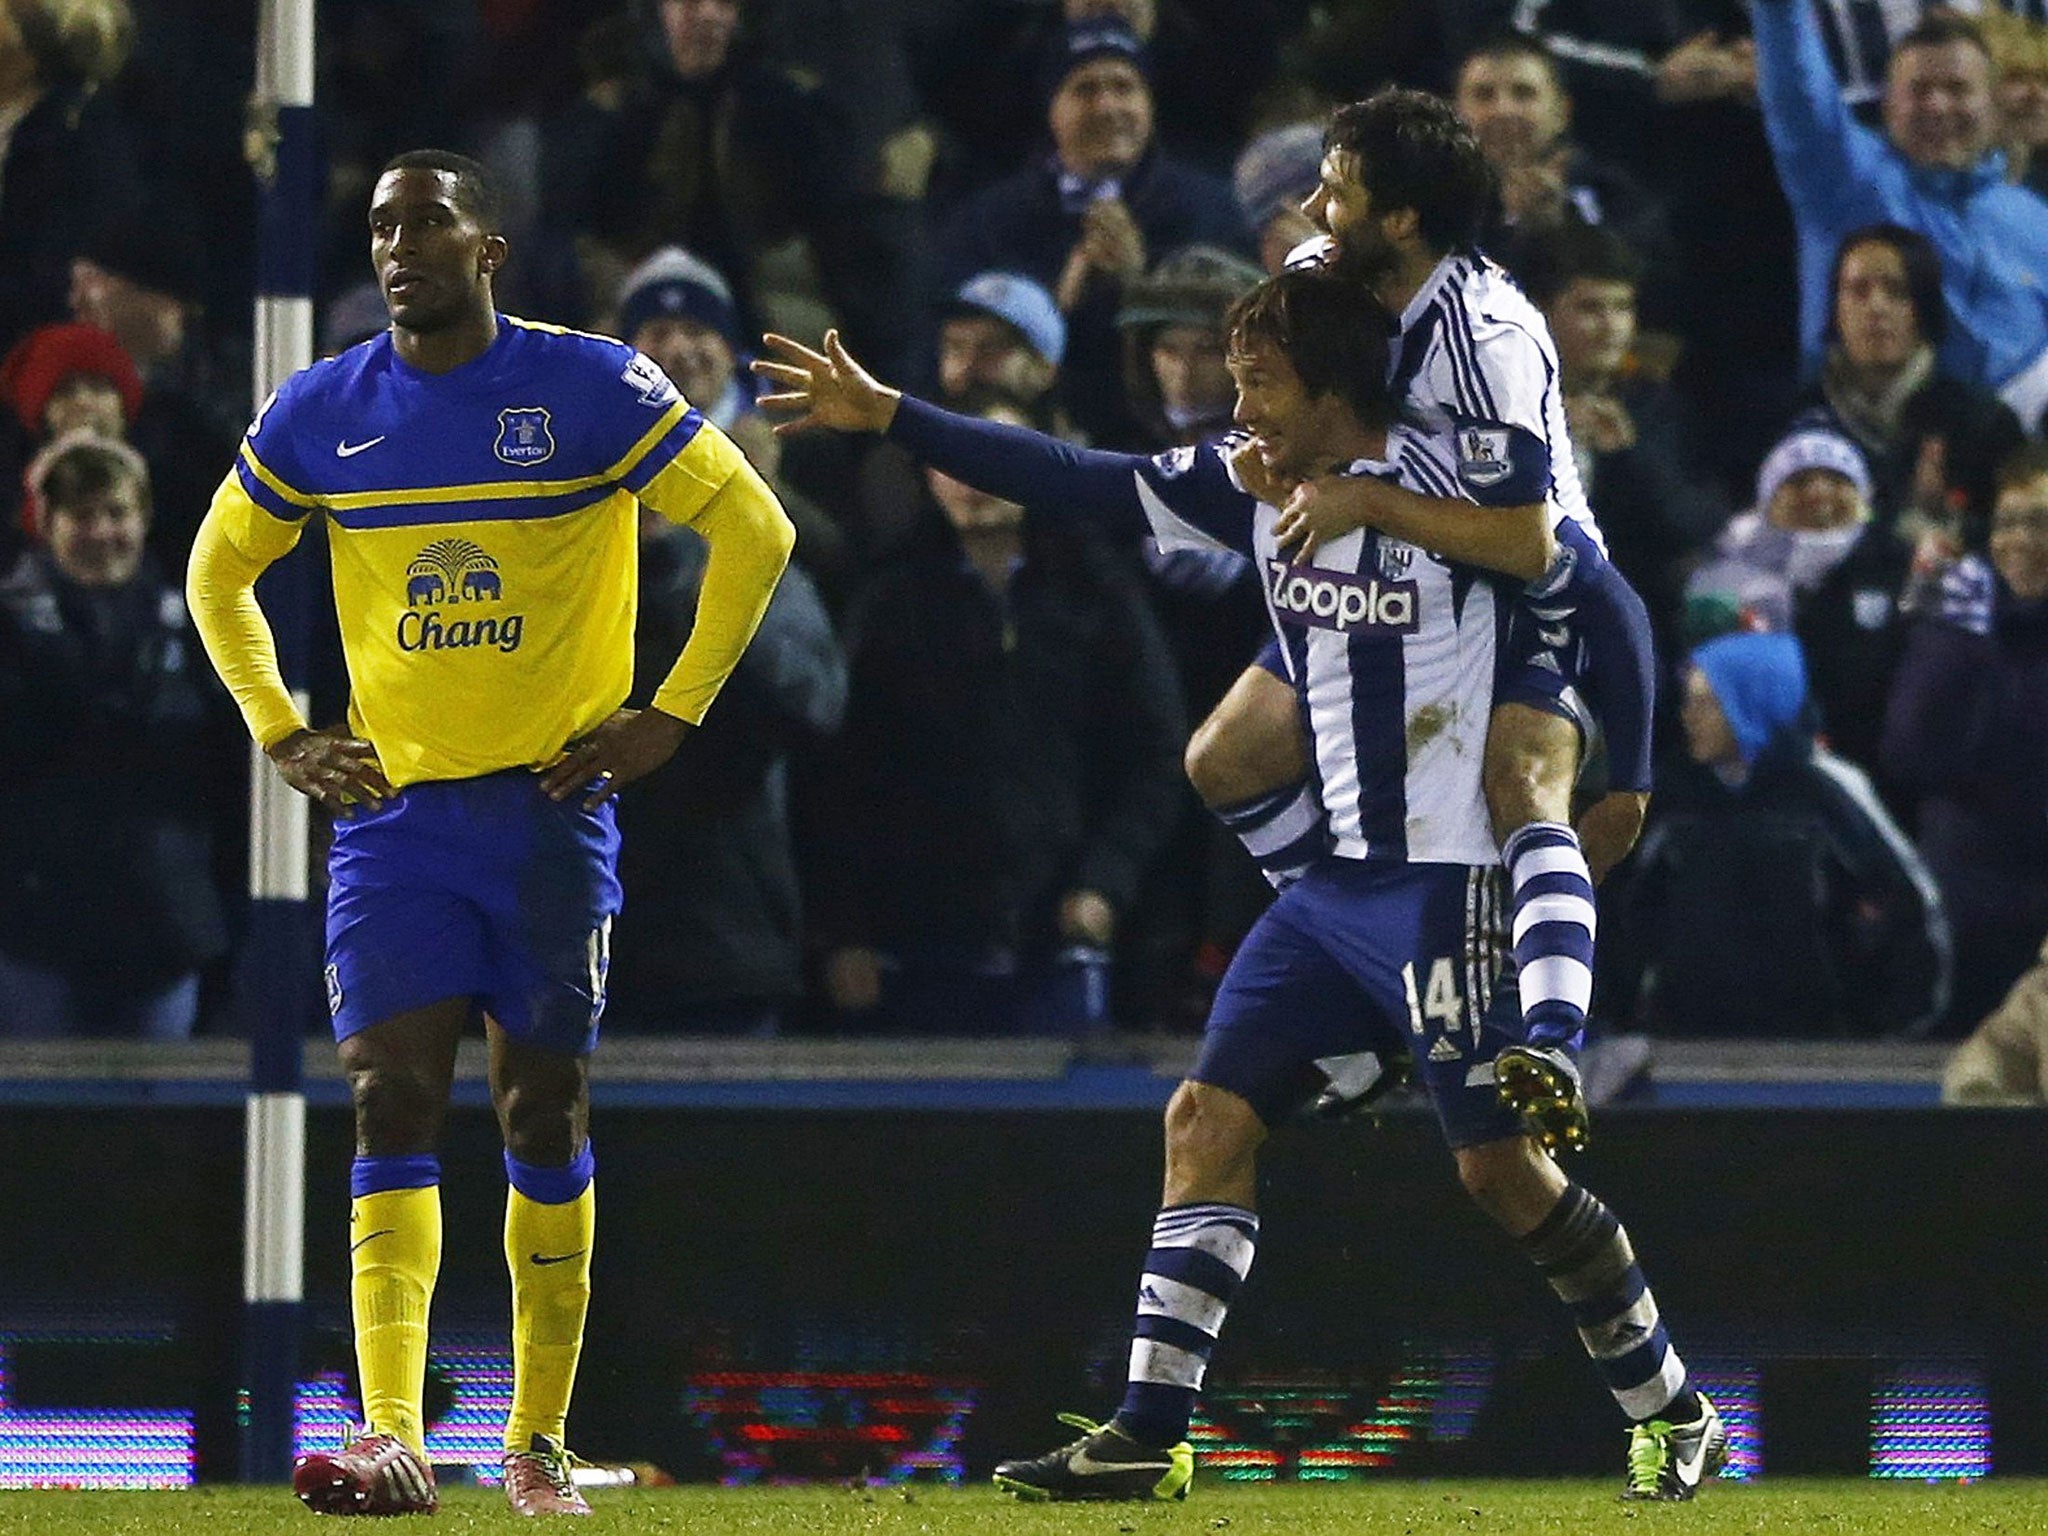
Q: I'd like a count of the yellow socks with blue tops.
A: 2